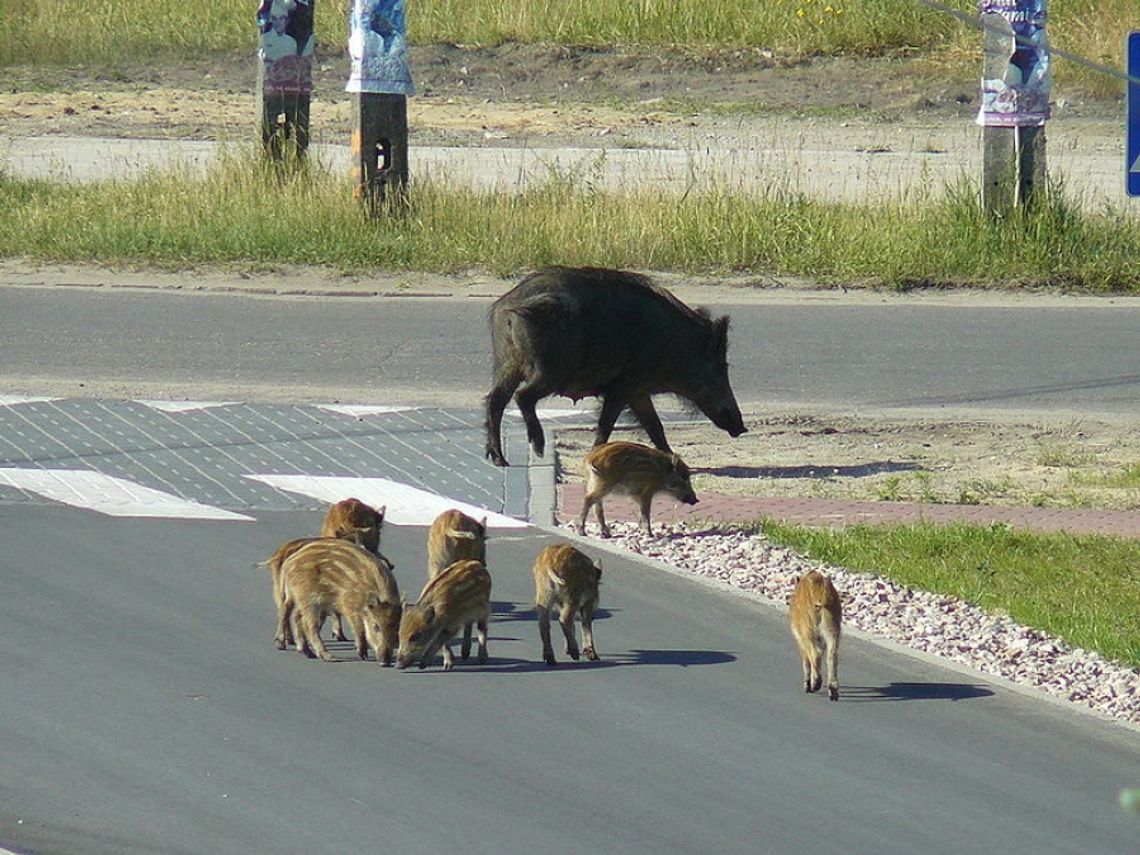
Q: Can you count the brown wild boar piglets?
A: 8